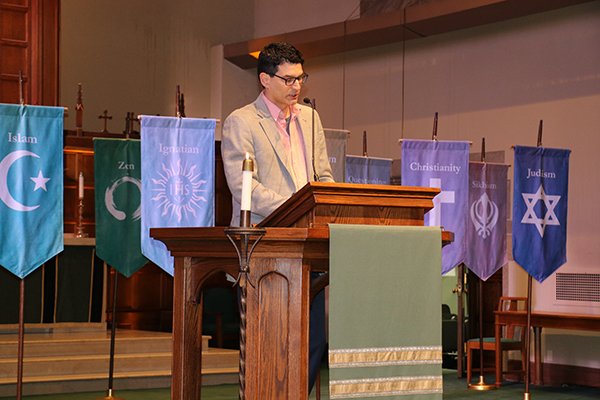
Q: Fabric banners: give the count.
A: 8